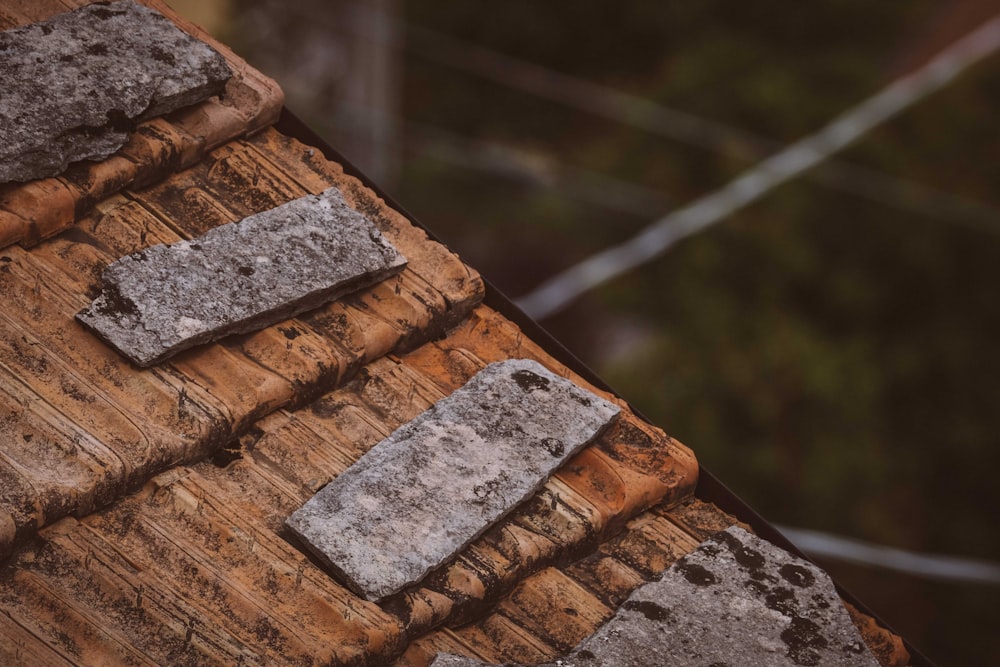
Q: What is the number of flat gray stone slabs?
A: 4